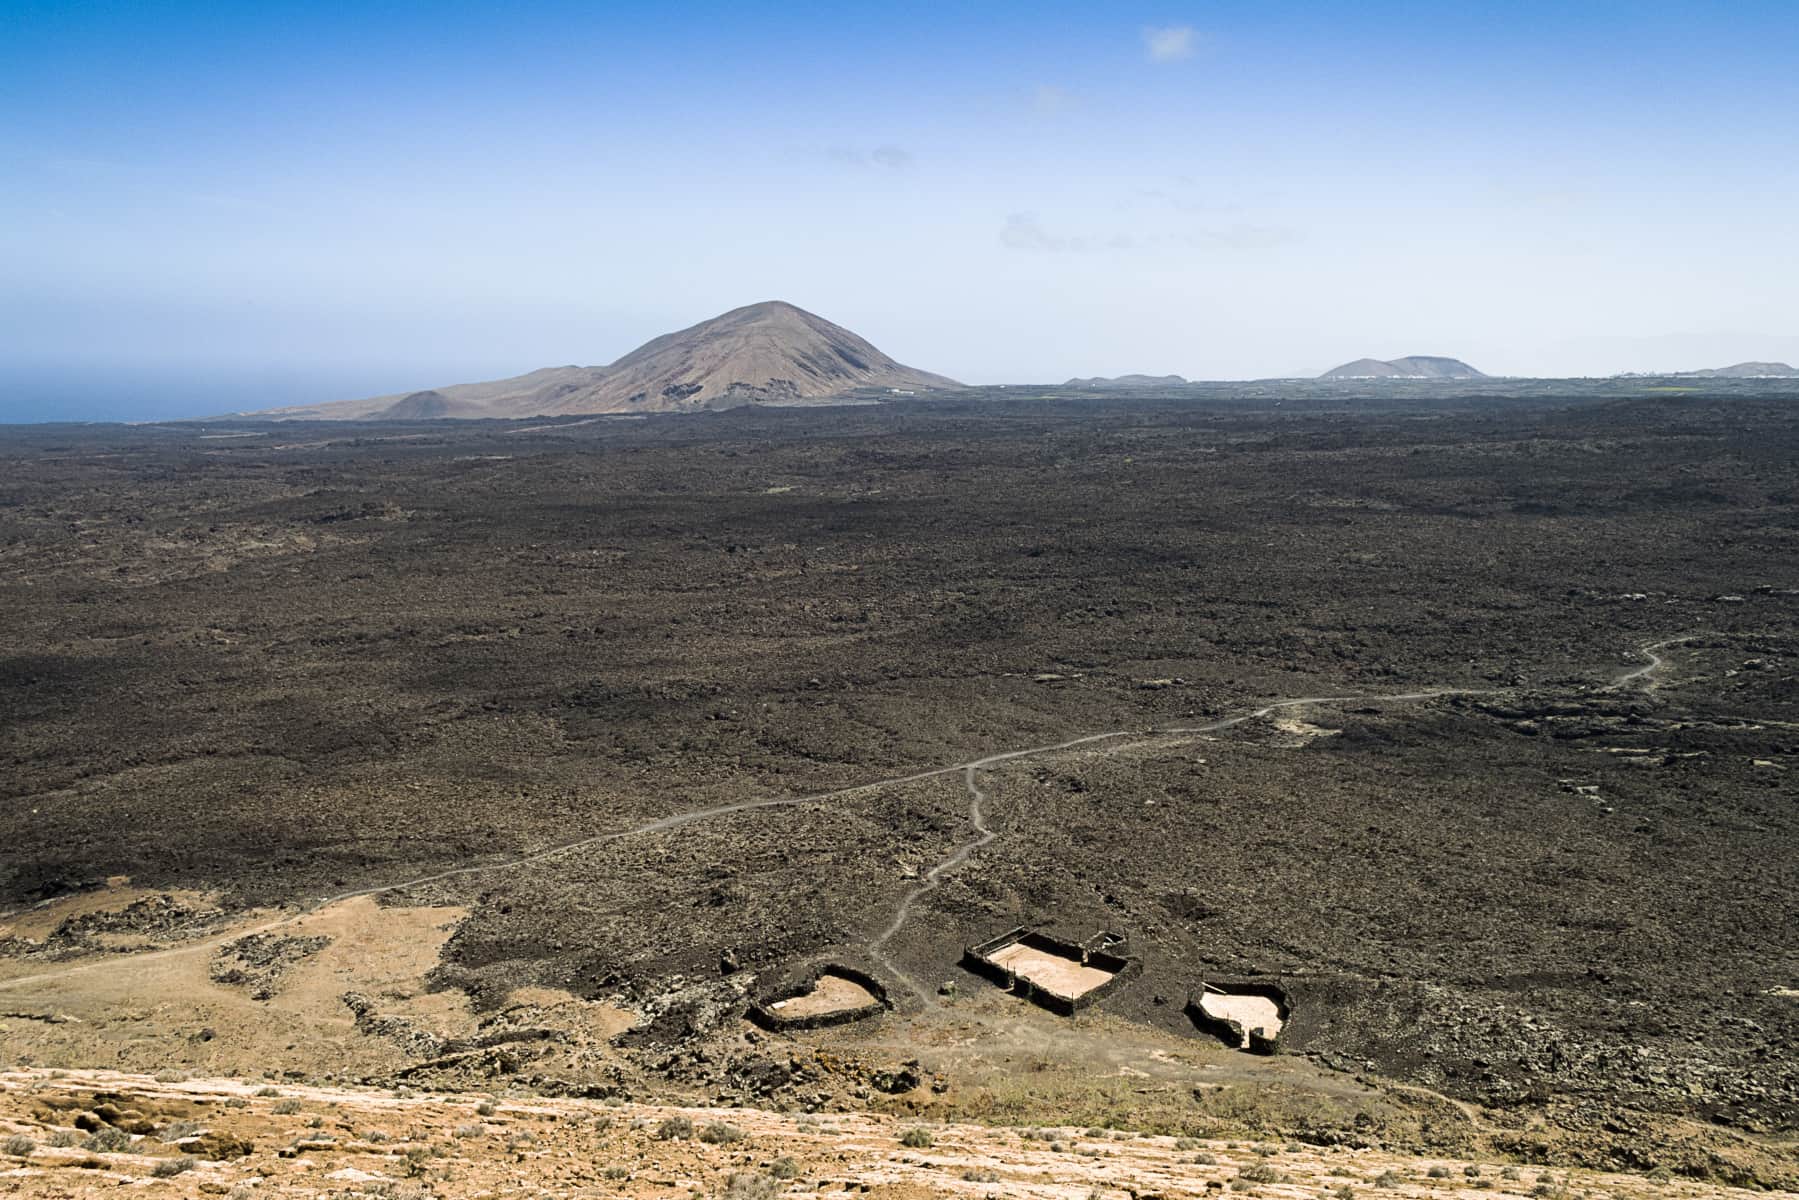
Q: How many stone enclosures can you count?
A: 3